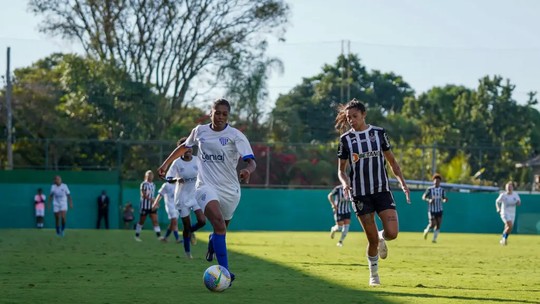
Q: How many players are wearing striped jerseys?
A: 4